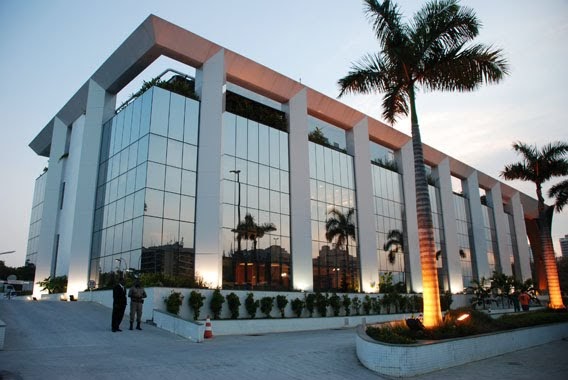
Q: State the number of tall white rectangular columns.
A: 10